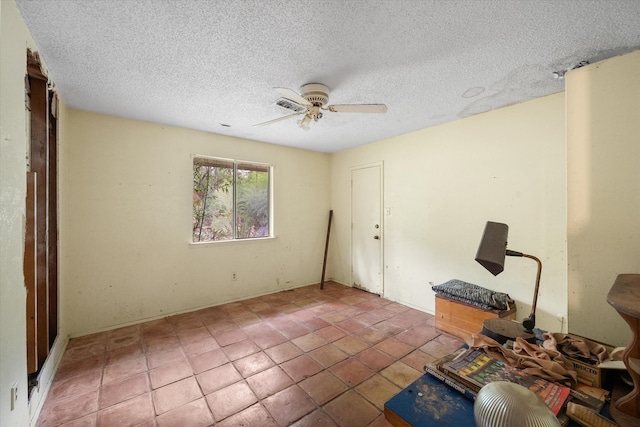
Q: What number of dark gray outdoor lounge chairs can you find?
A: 0